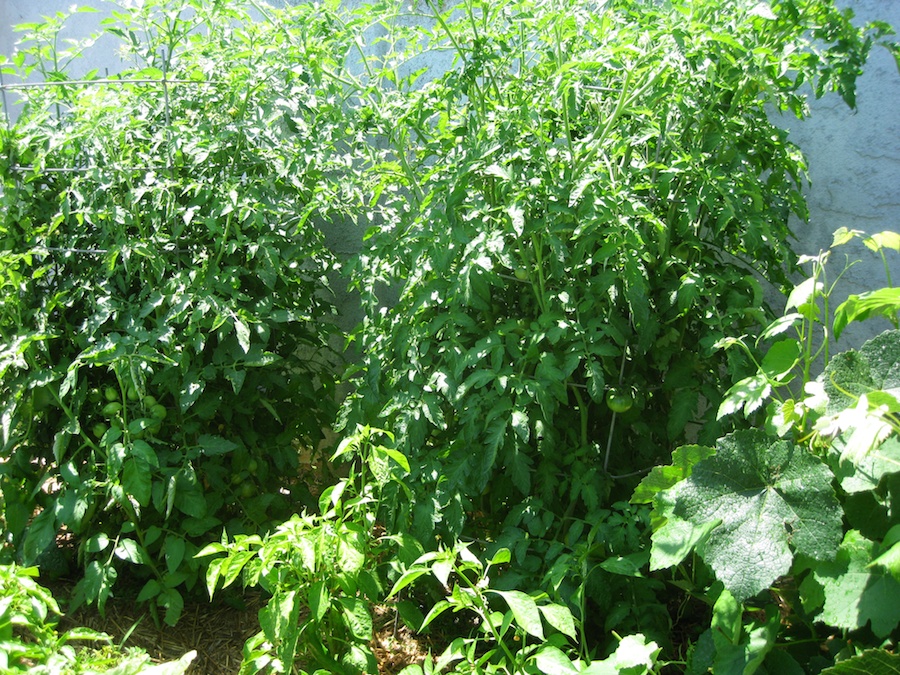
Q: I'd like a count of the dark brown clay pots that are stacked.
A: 0